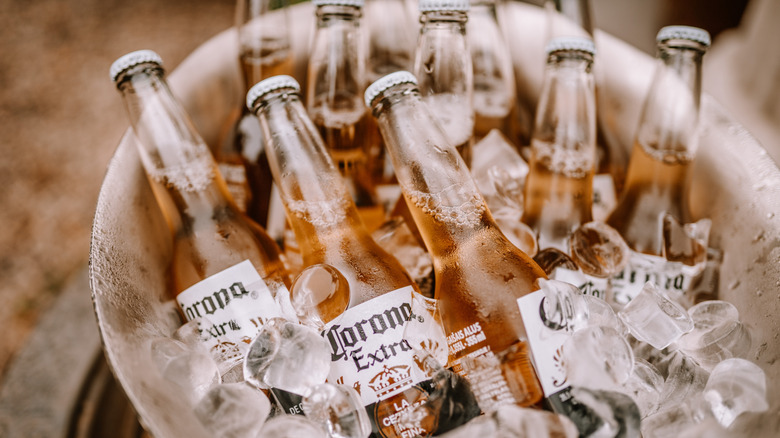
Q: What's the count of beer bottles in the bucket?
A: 11